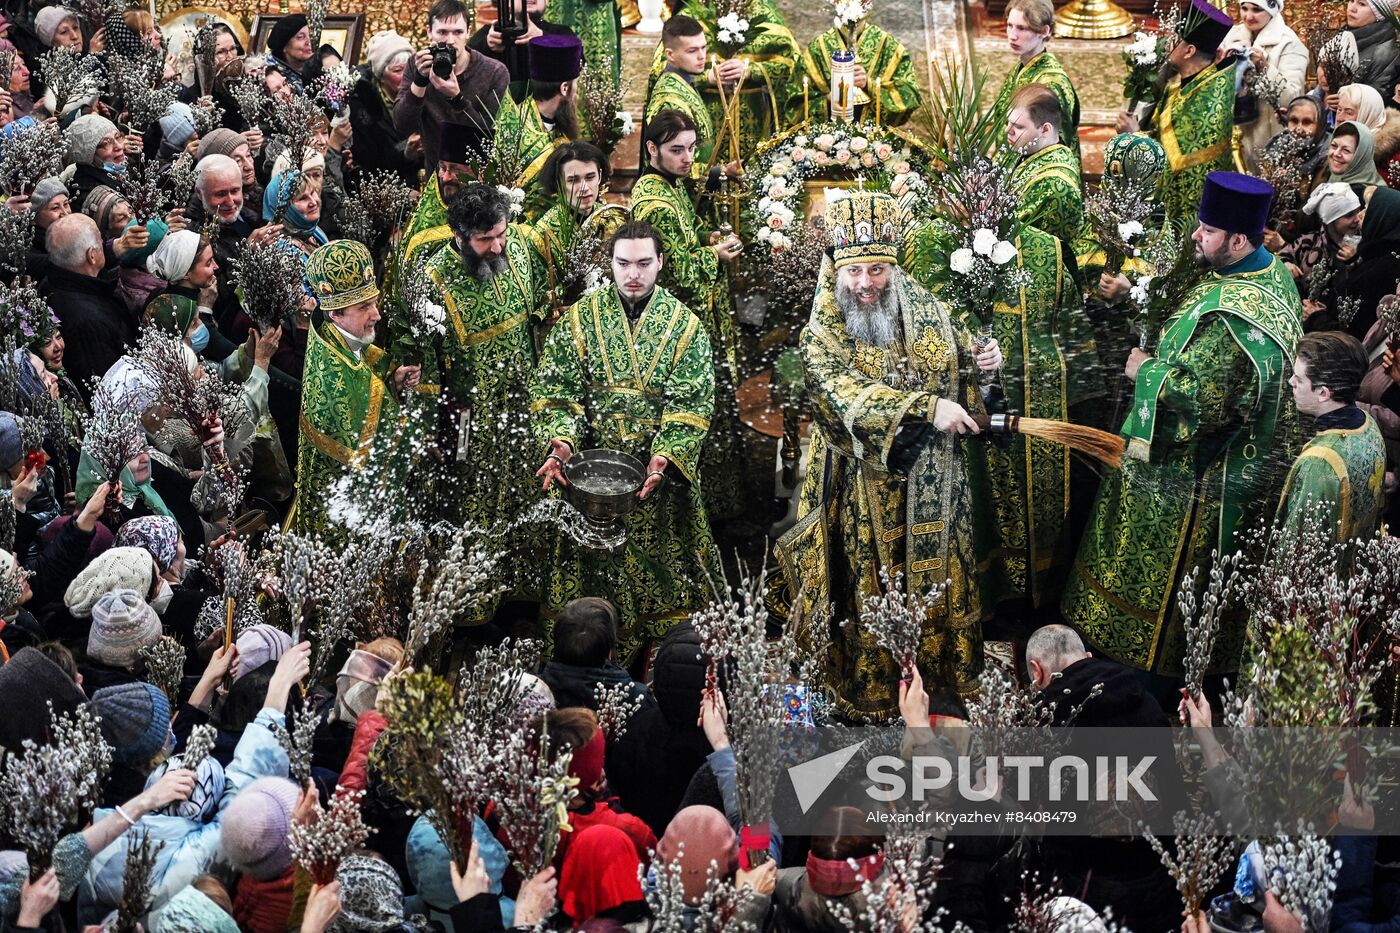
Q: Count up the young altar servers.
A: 7